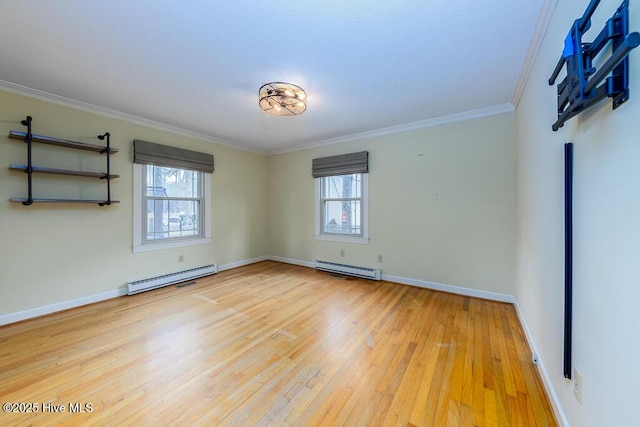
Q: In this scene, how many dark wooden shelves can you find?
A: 3